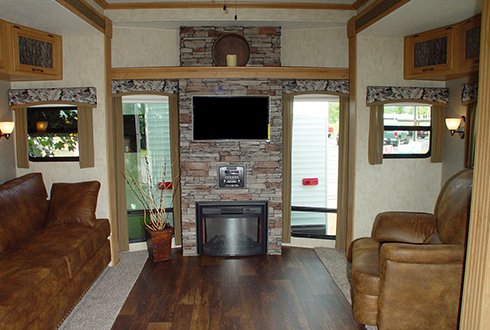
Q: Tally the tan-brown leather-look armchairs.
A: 1